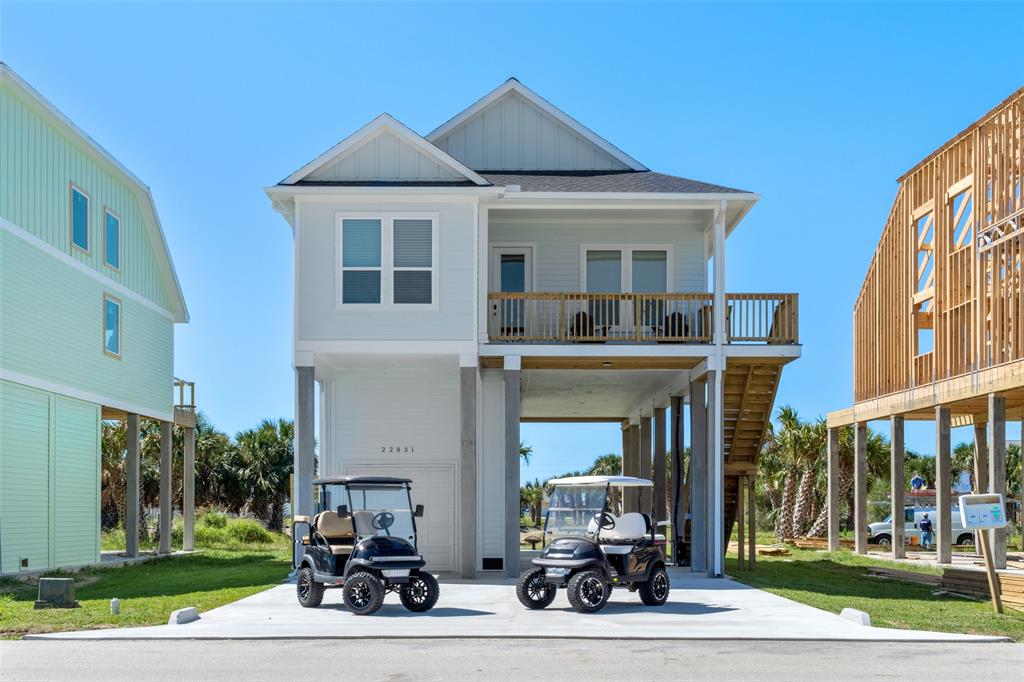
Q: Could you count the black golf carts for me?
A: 2